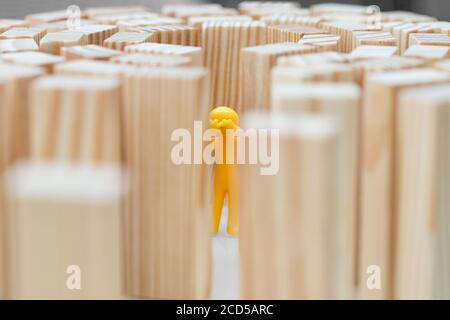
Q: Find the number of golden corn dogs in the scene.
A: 0